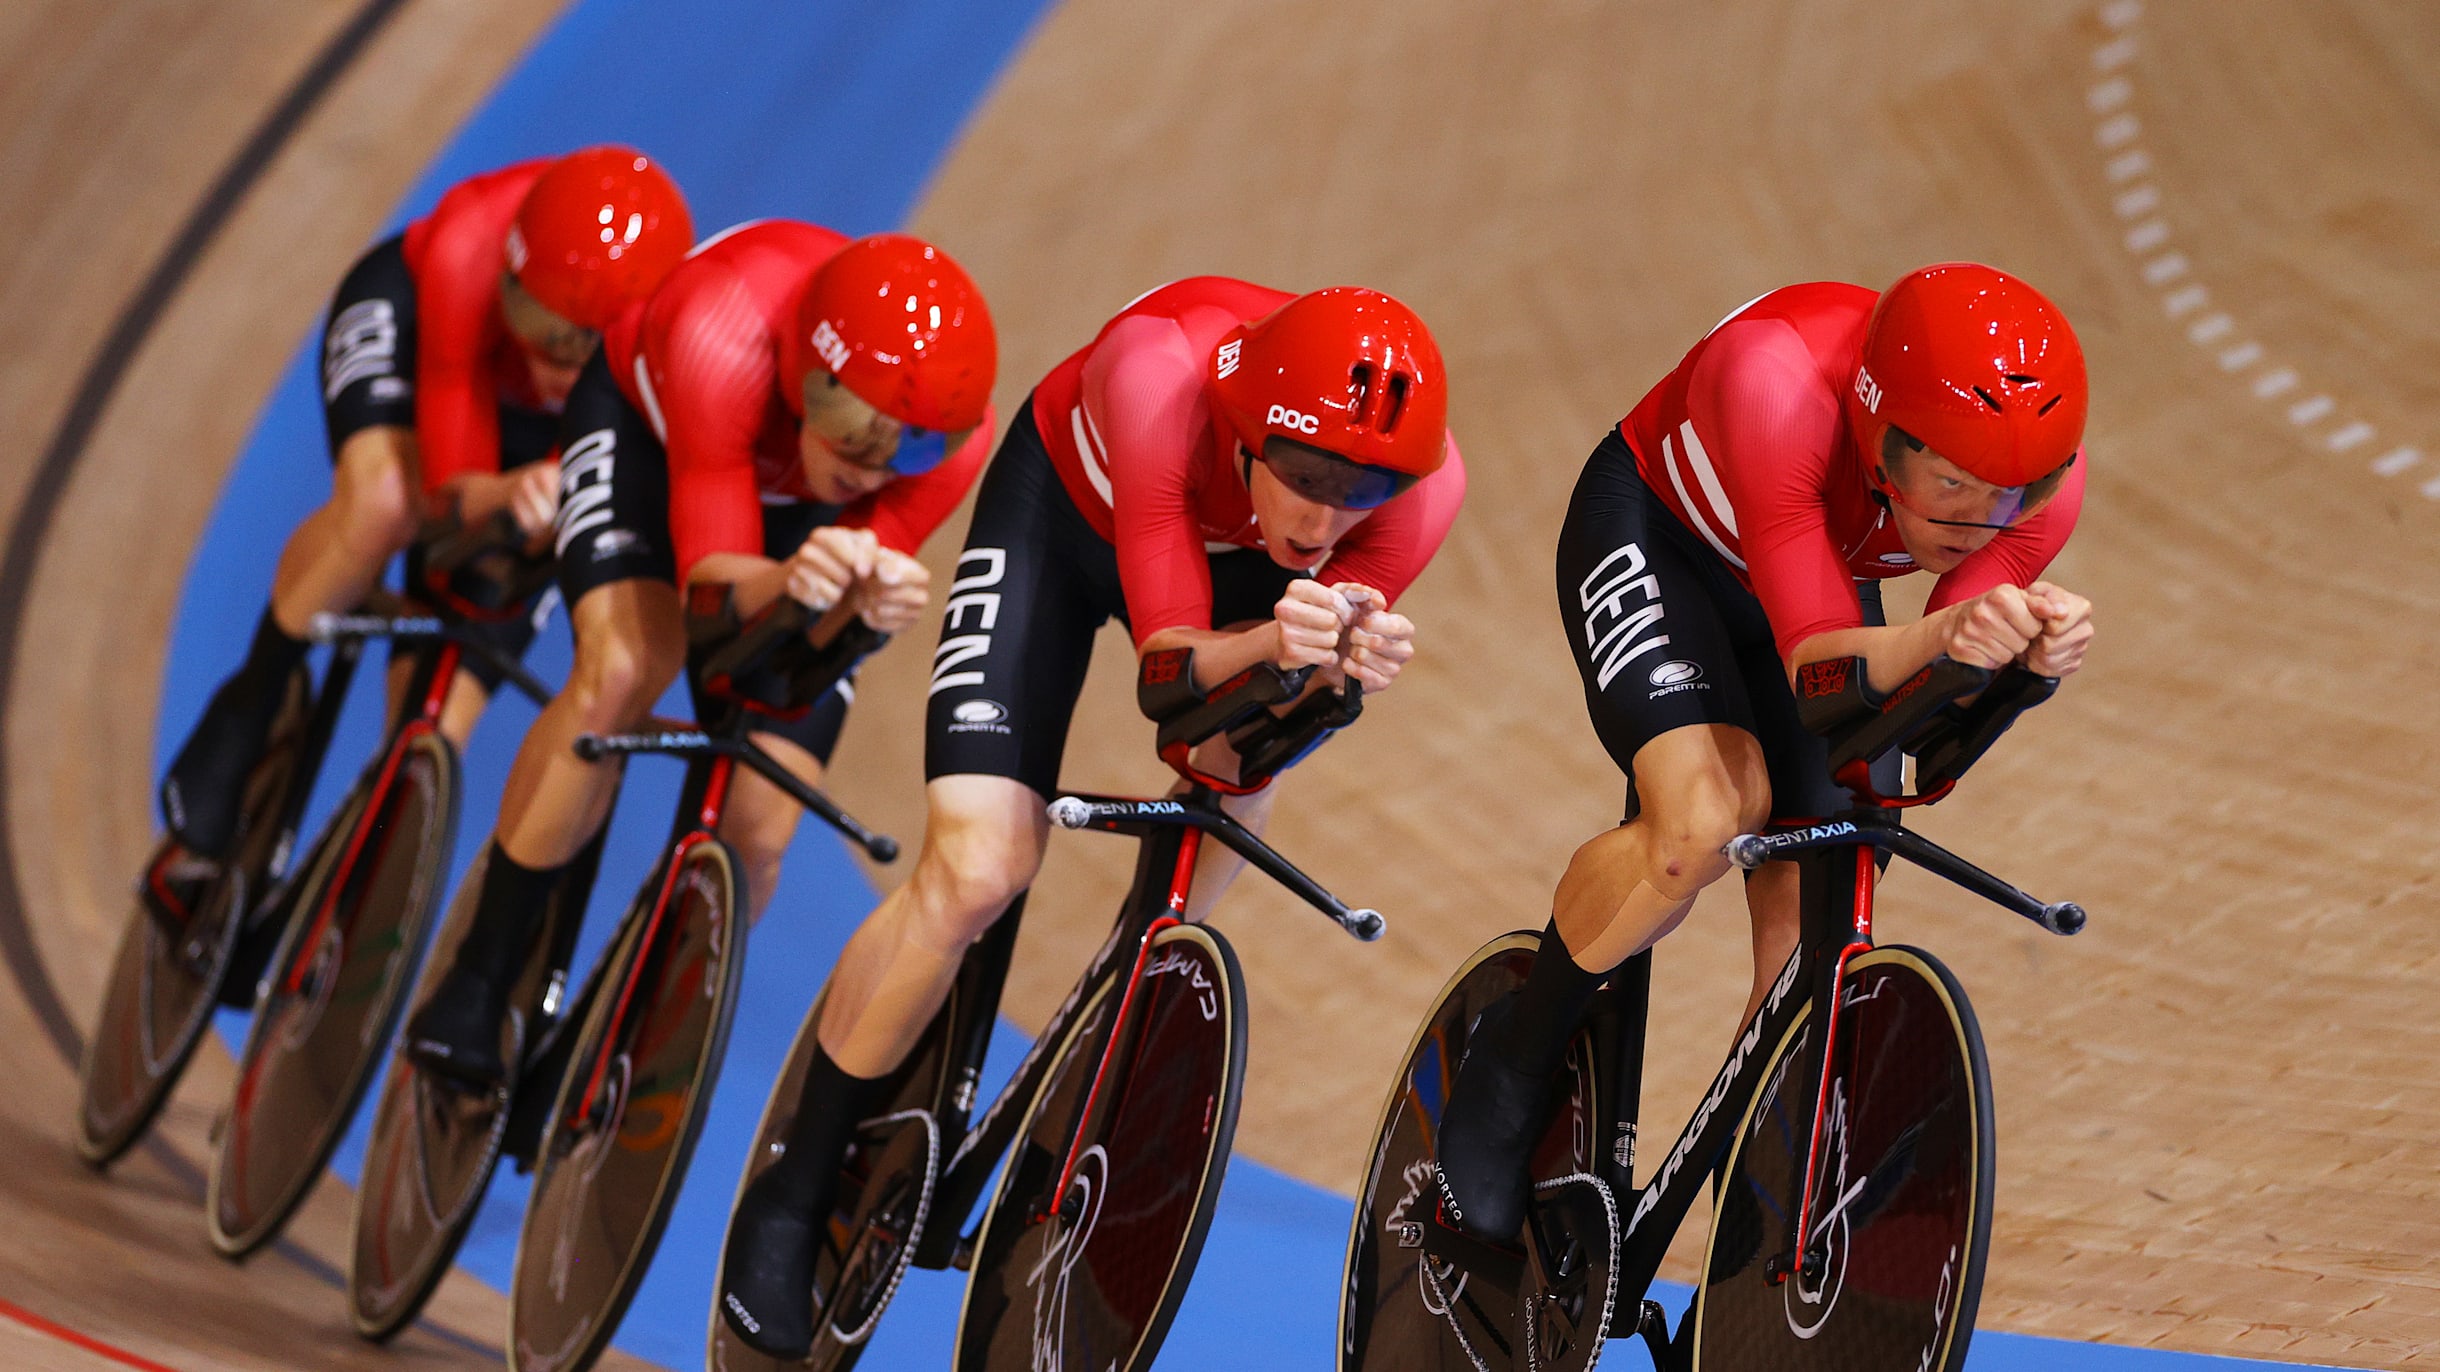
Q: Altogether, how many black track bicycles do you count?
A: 4